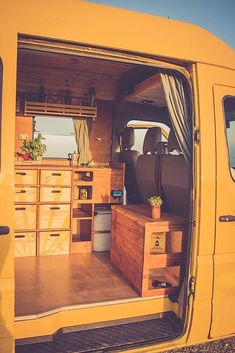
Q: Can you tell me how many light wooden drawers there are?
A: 8